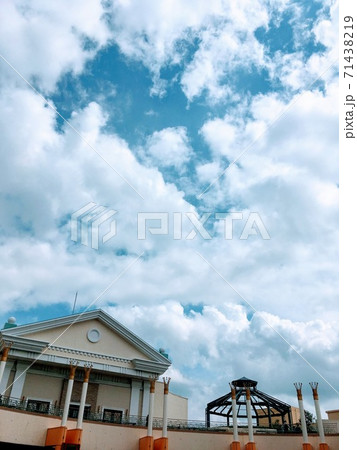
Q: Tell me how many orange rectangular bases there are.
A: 8